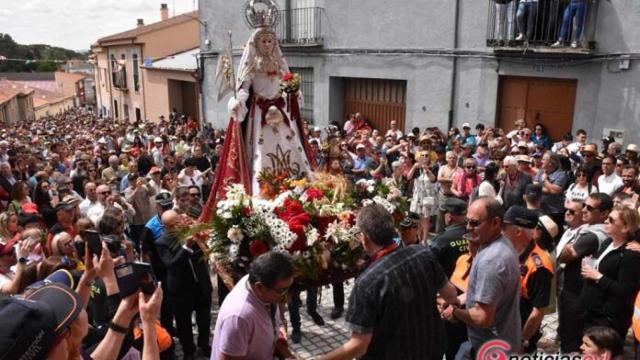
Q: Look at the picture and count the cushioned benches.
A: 0